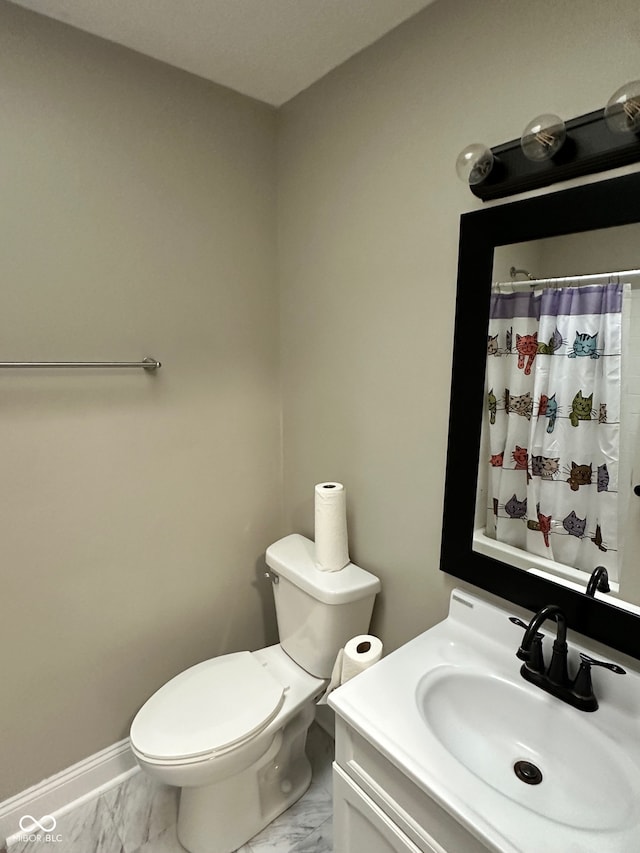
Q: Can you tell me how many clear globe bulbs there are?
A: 3